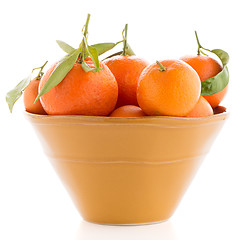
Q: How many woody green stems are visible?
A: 5